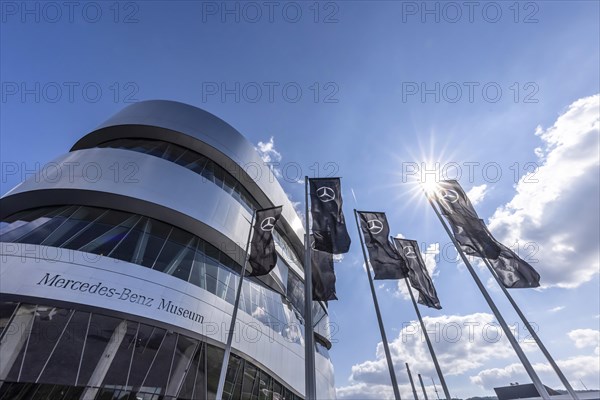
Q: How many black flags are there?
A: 7